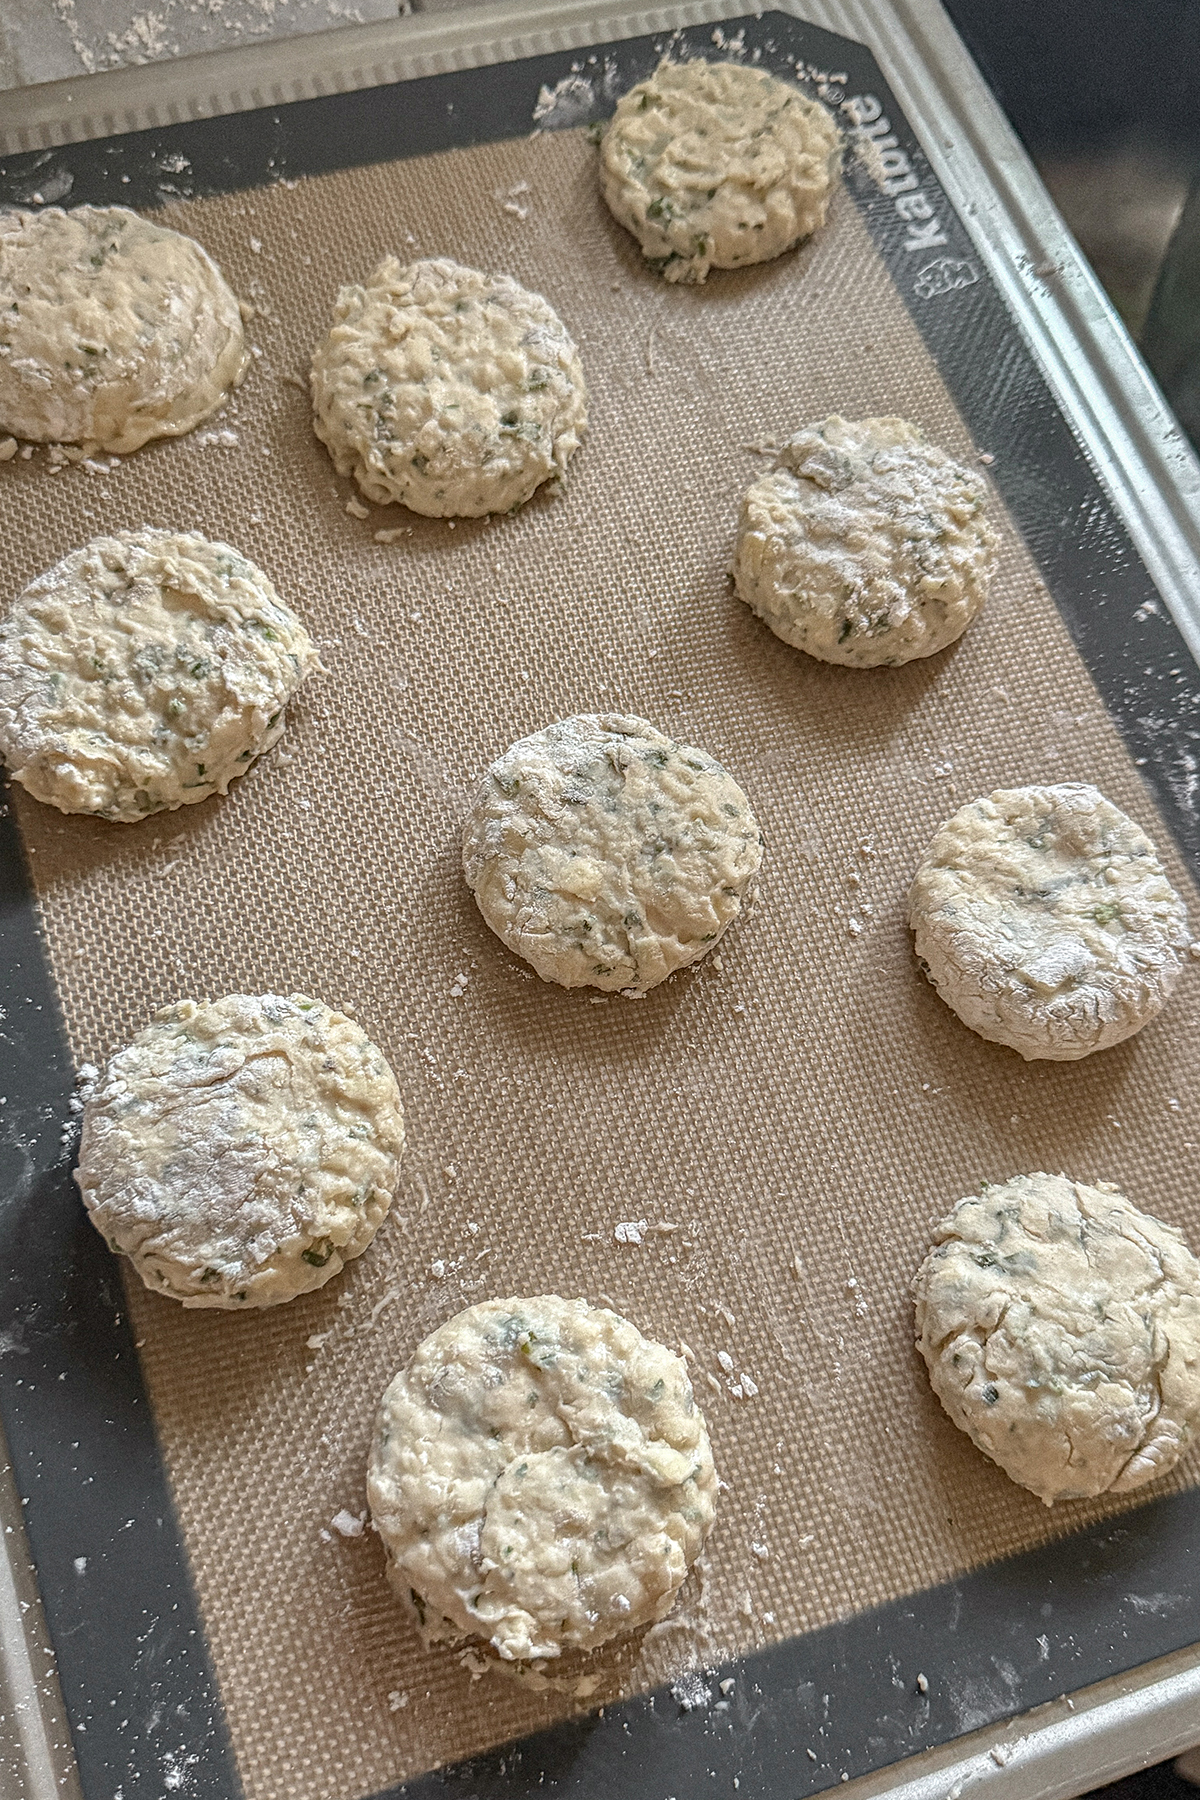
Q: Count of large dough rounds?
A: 10